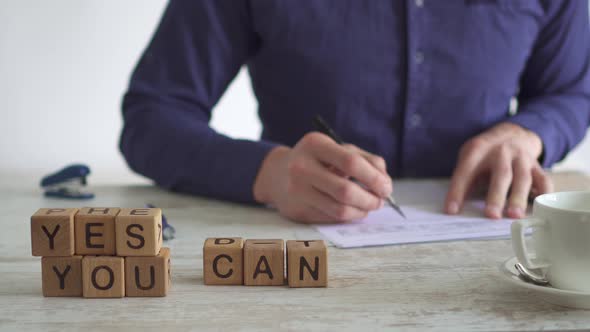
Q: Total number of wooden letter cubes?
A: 9